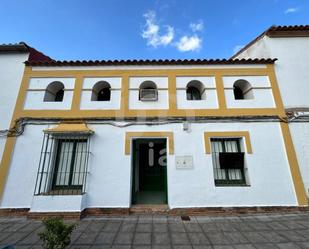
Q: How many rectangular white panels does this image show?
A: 5